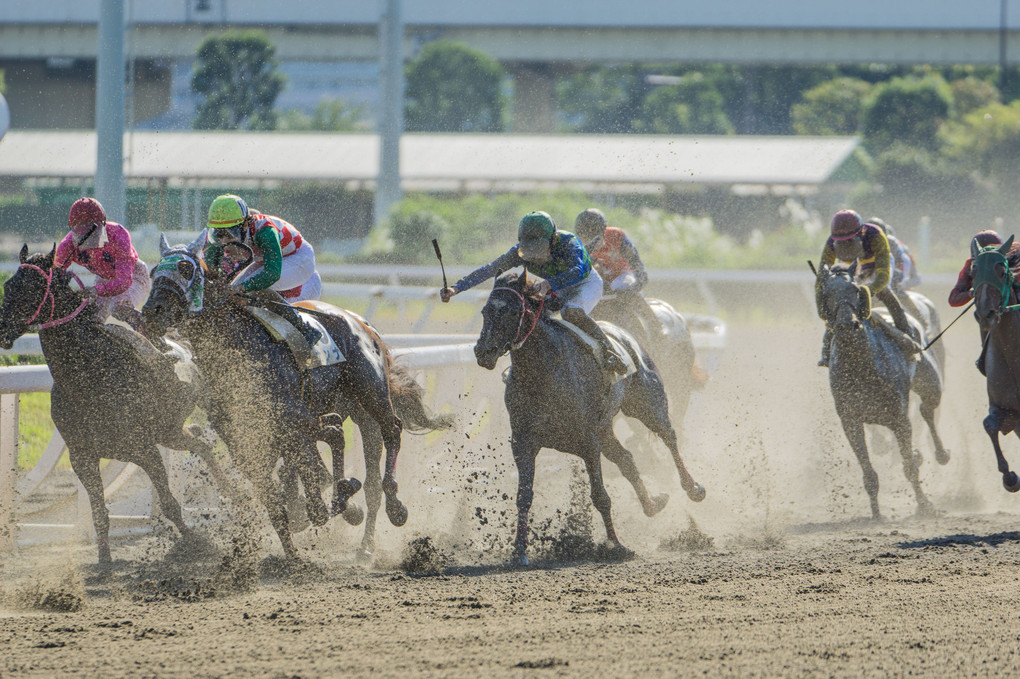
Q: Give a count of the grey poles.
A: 2